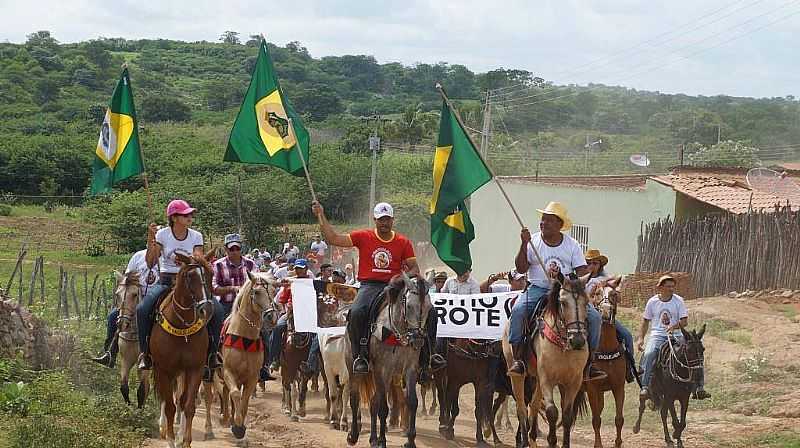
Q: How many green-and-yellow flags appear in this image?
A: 3